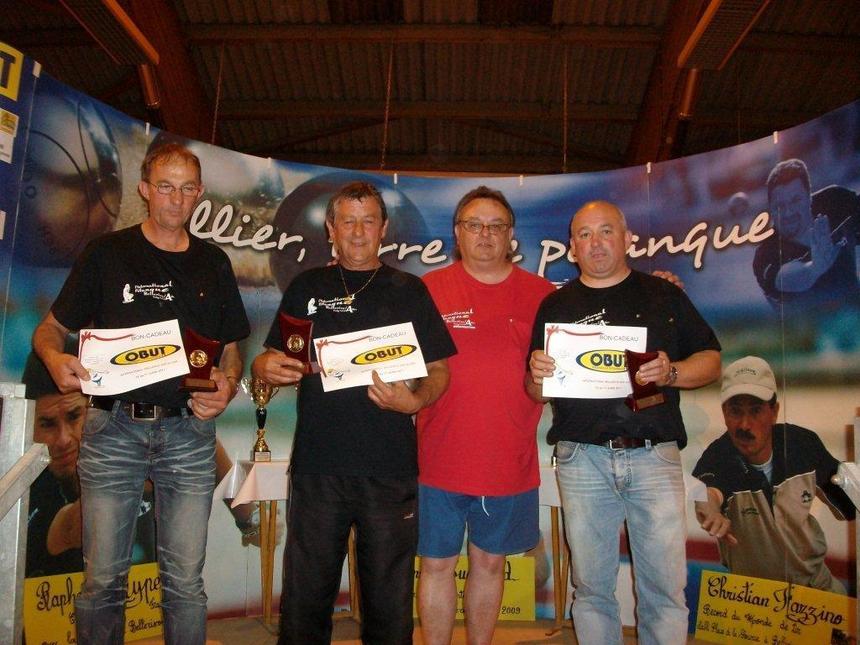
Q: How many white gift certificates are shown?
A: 3